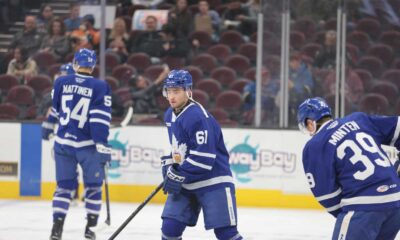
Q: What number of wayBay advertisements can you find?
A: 2